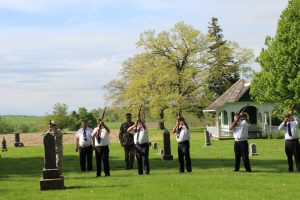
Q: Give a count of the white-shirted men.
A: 6